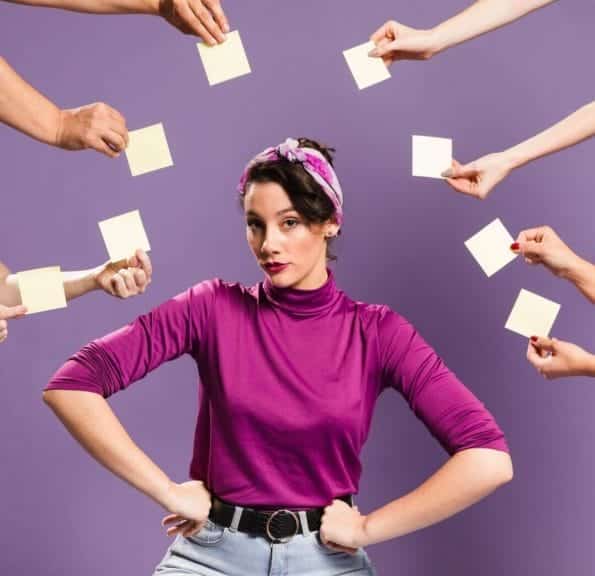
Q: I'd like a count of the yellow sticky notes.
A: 8